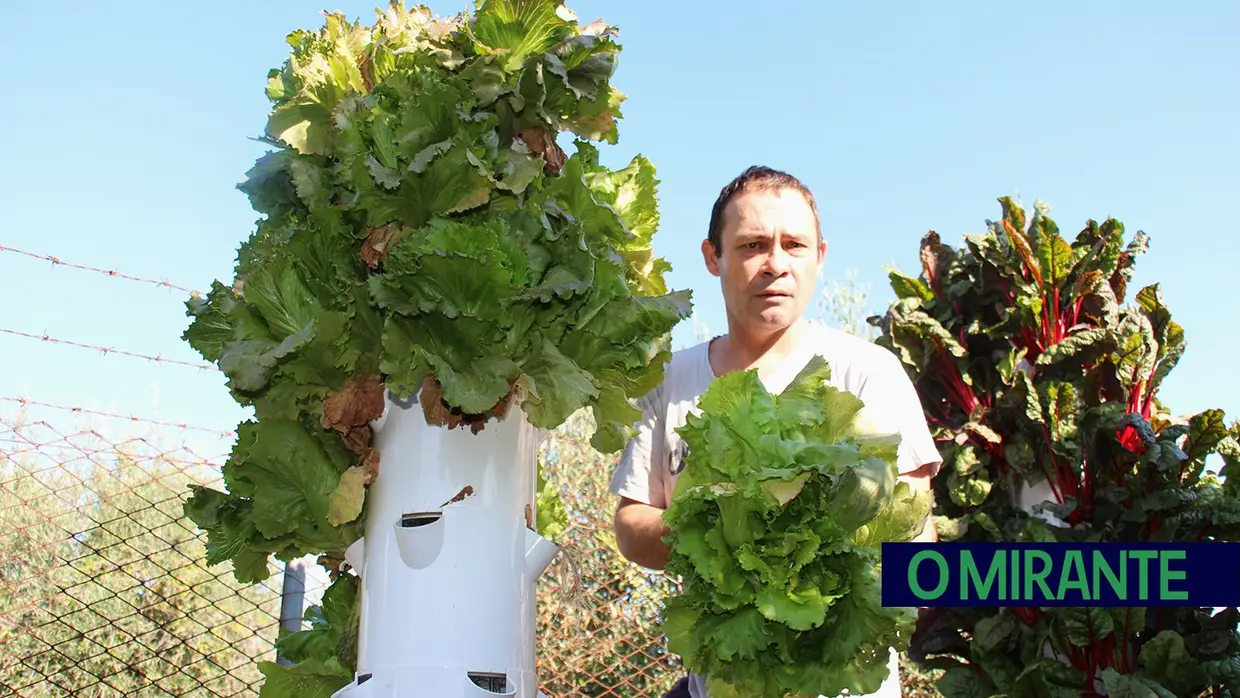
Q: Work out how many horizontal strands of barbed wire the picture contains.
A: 3